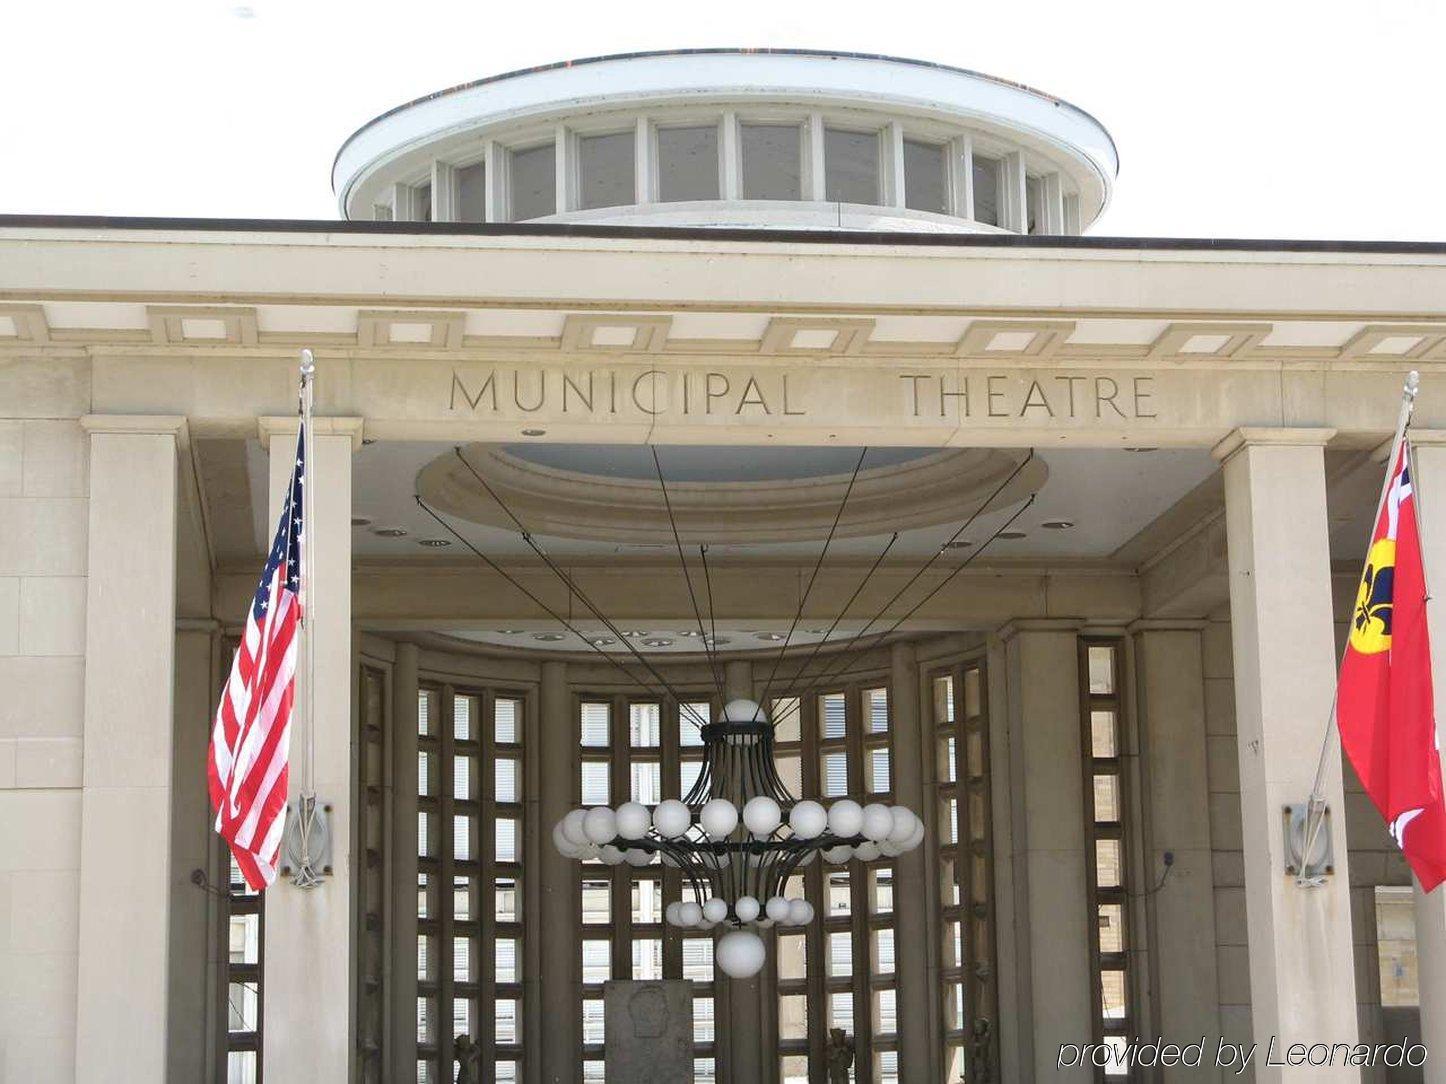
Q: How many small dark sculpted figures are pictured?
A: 3